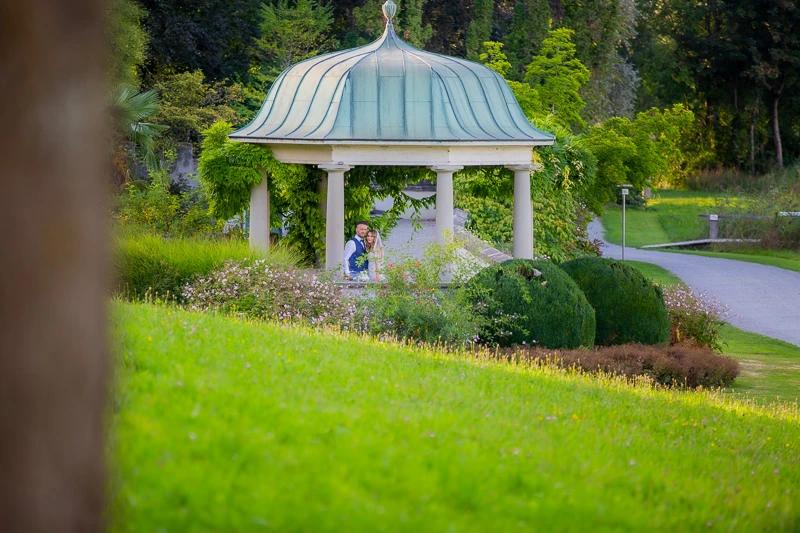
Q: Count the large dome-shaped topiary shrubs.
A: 2